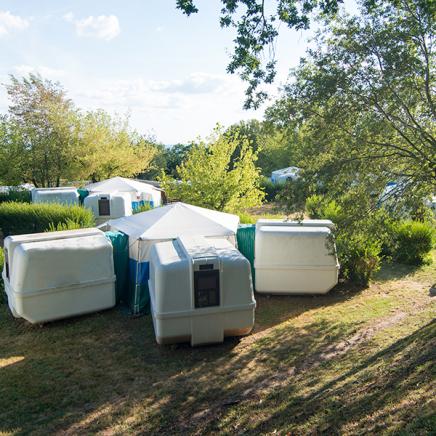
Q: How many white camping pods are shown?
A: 5